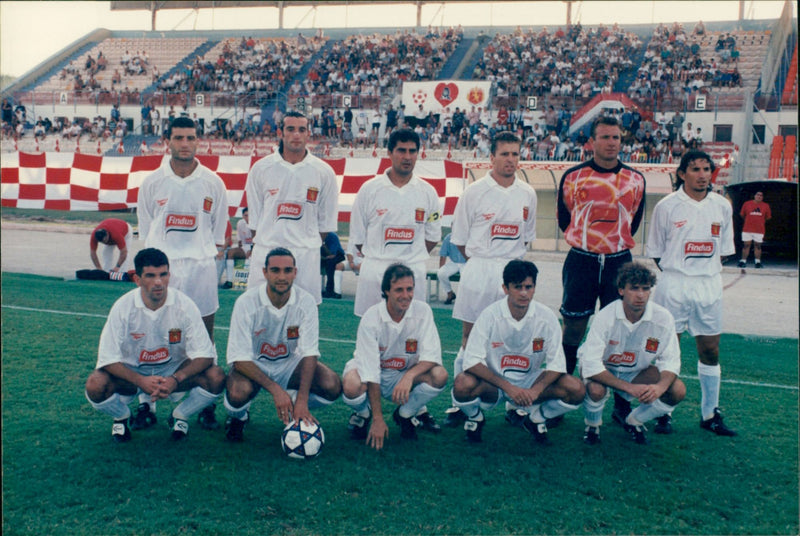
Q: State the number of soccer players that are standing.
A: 6